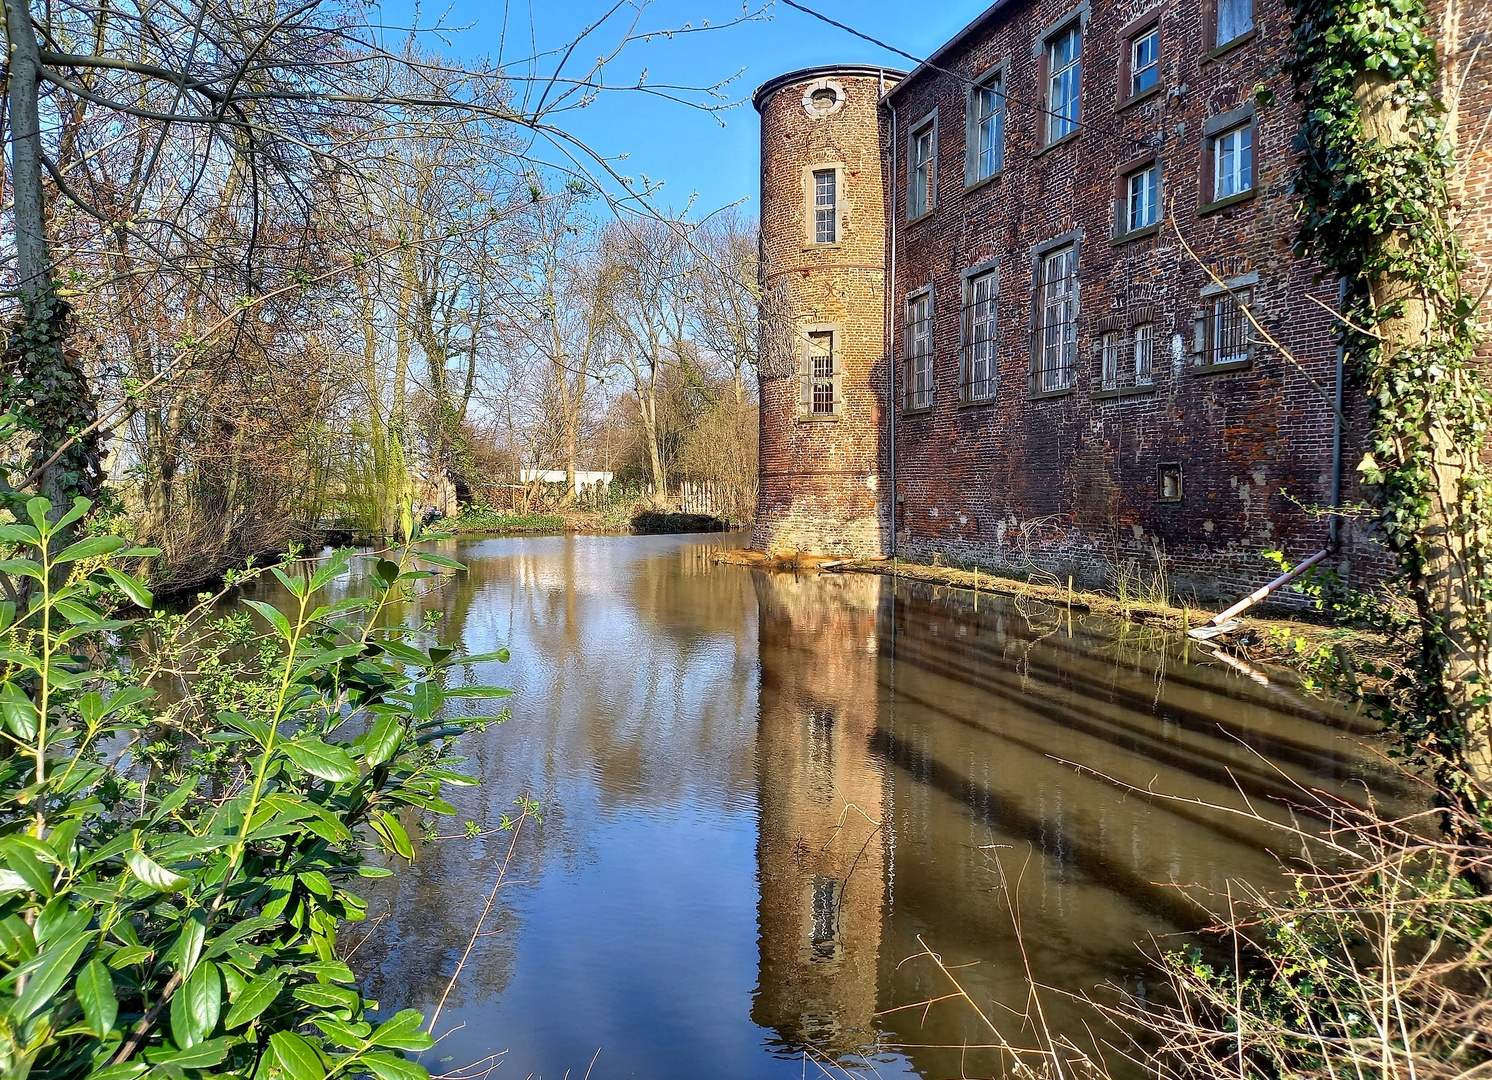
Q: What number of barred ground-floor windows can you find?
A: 7